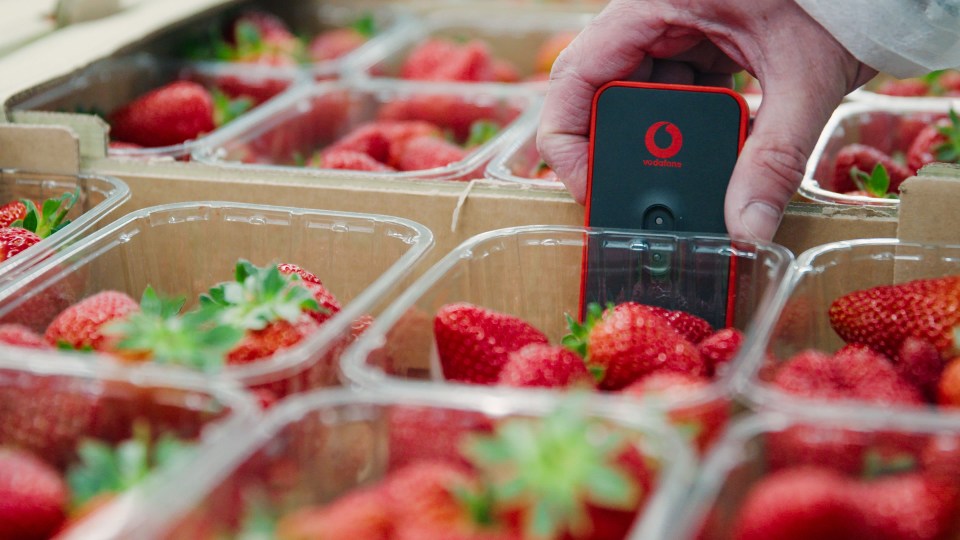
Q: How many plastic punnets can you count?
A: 14